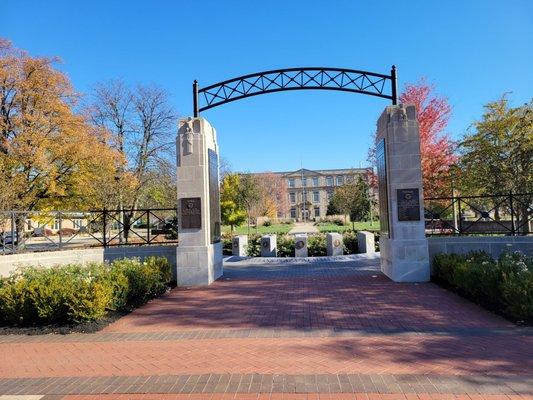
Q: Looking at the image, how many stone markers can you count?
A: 5